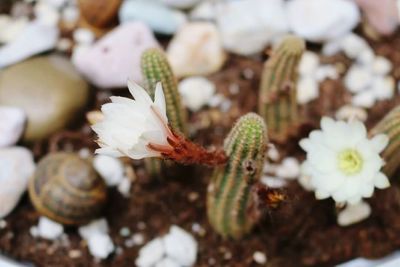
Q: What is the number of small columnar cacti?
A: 4